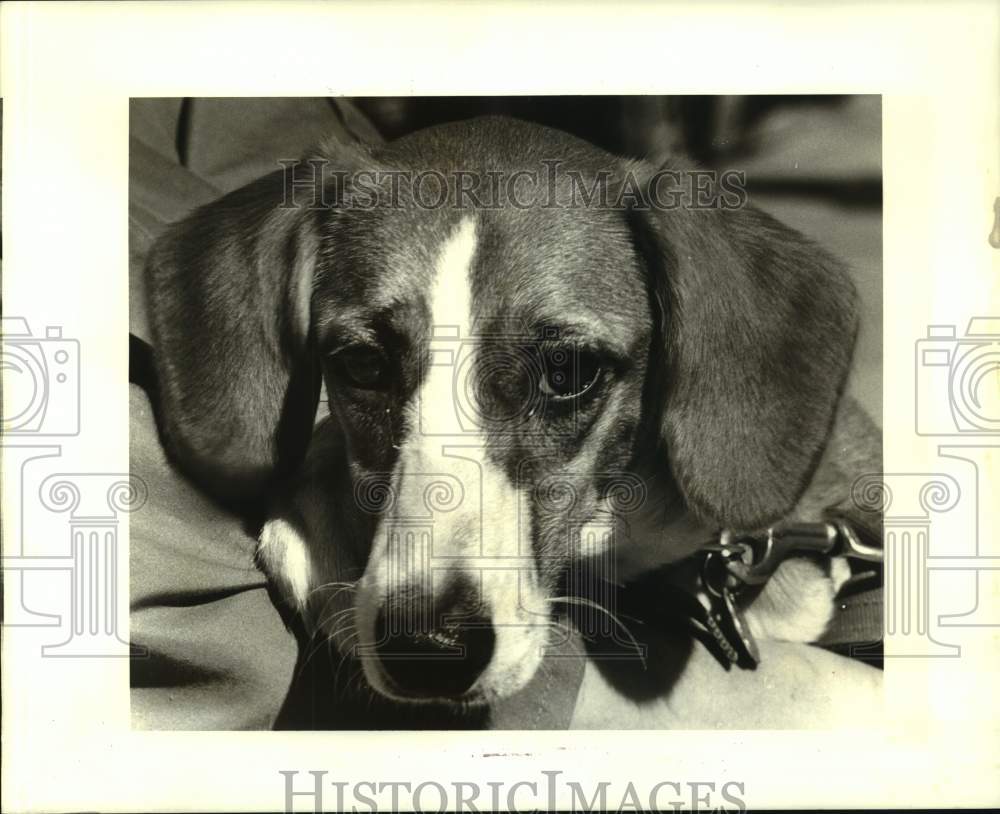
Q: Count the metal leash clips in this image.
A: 1